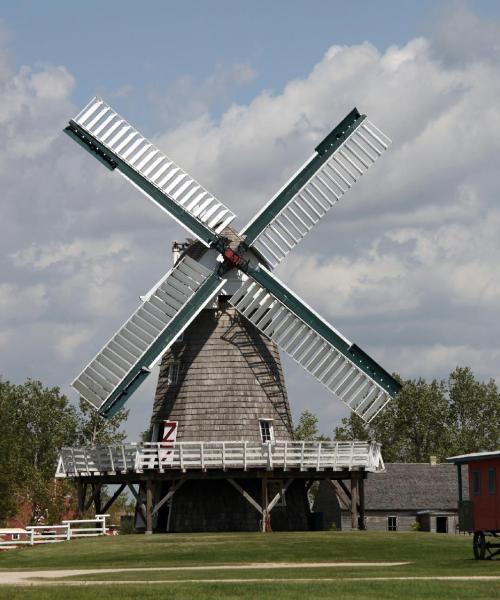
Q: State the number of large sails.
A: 4